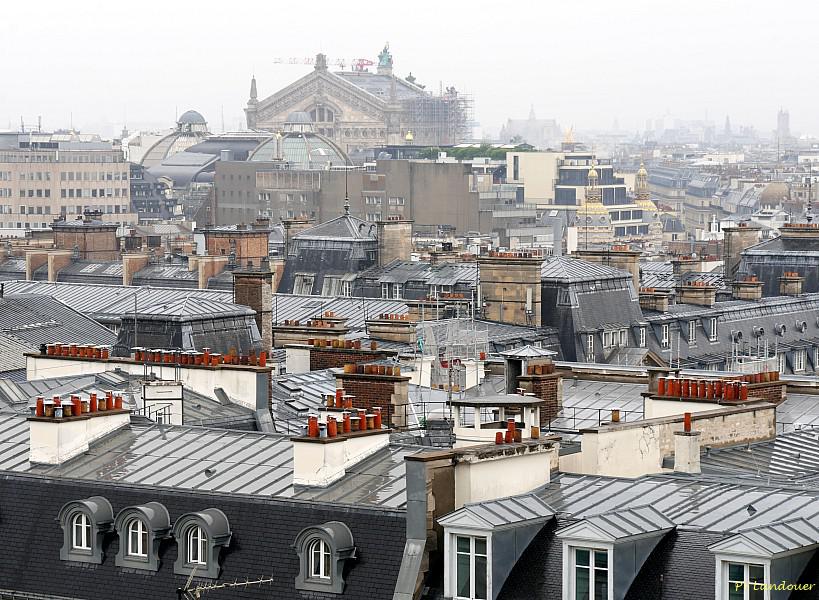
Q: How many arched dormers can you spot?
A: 4